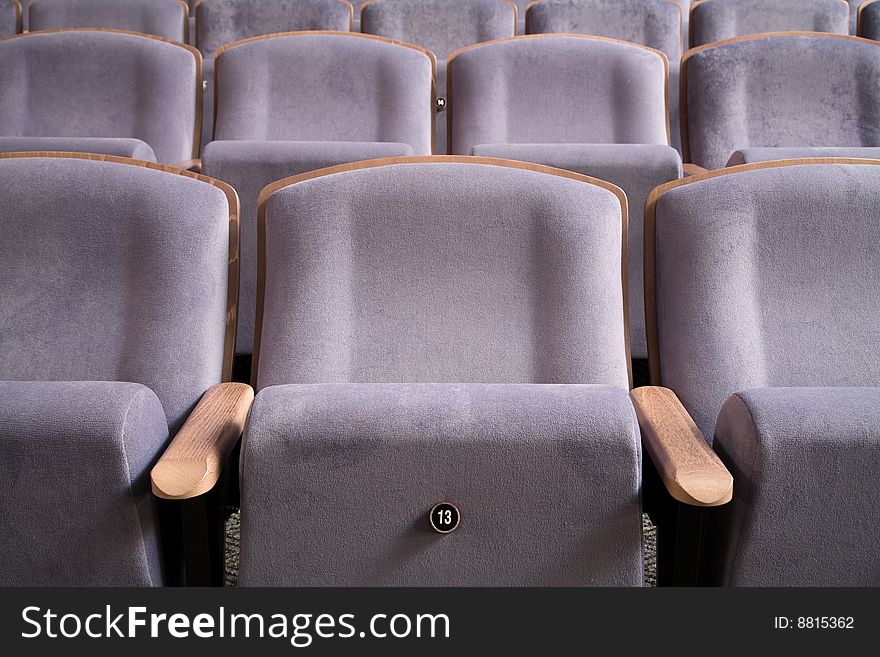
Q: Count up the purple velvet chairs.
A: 14